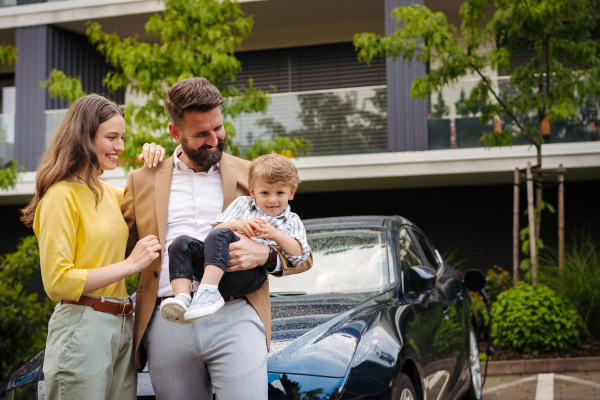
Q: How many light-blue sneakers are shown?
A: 2